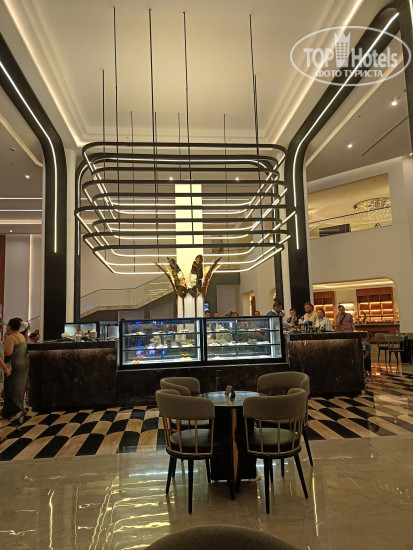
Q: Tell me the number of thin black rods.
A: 10